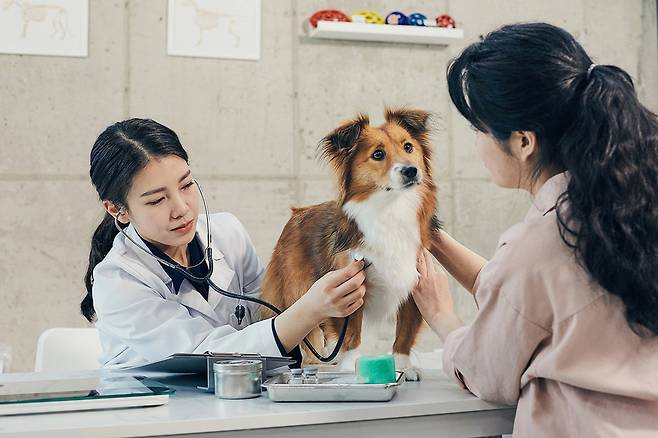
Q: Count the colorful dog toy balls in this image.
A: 5